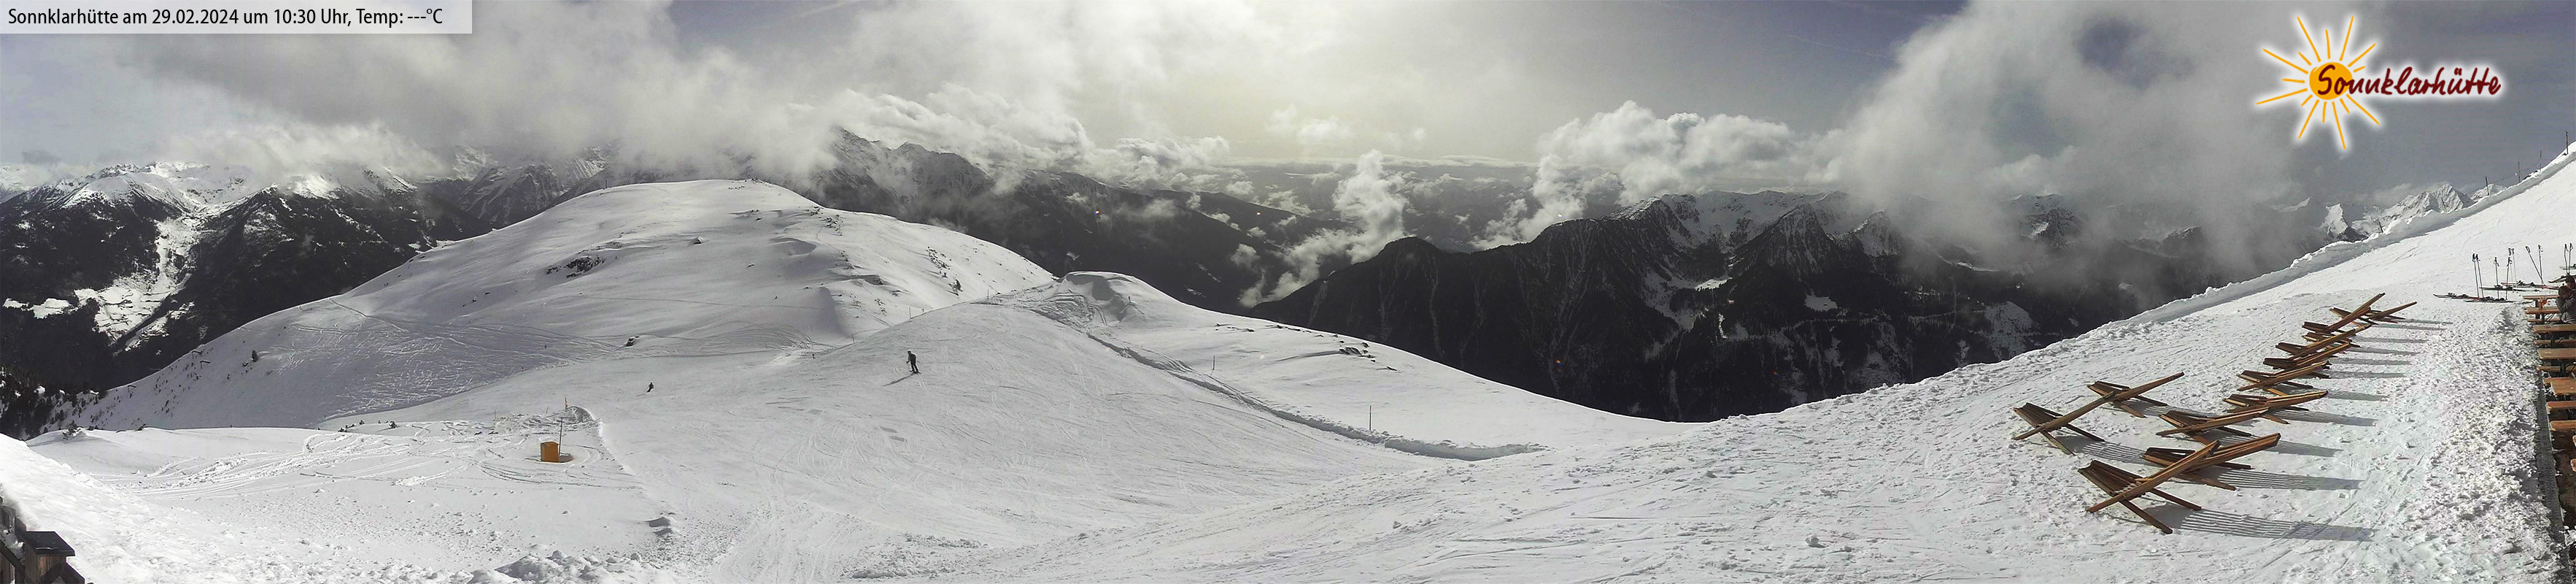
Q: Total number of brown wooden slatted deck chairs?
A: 13